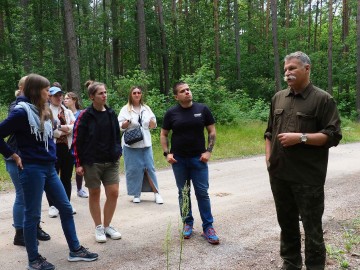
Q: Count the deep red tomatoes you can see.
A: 0